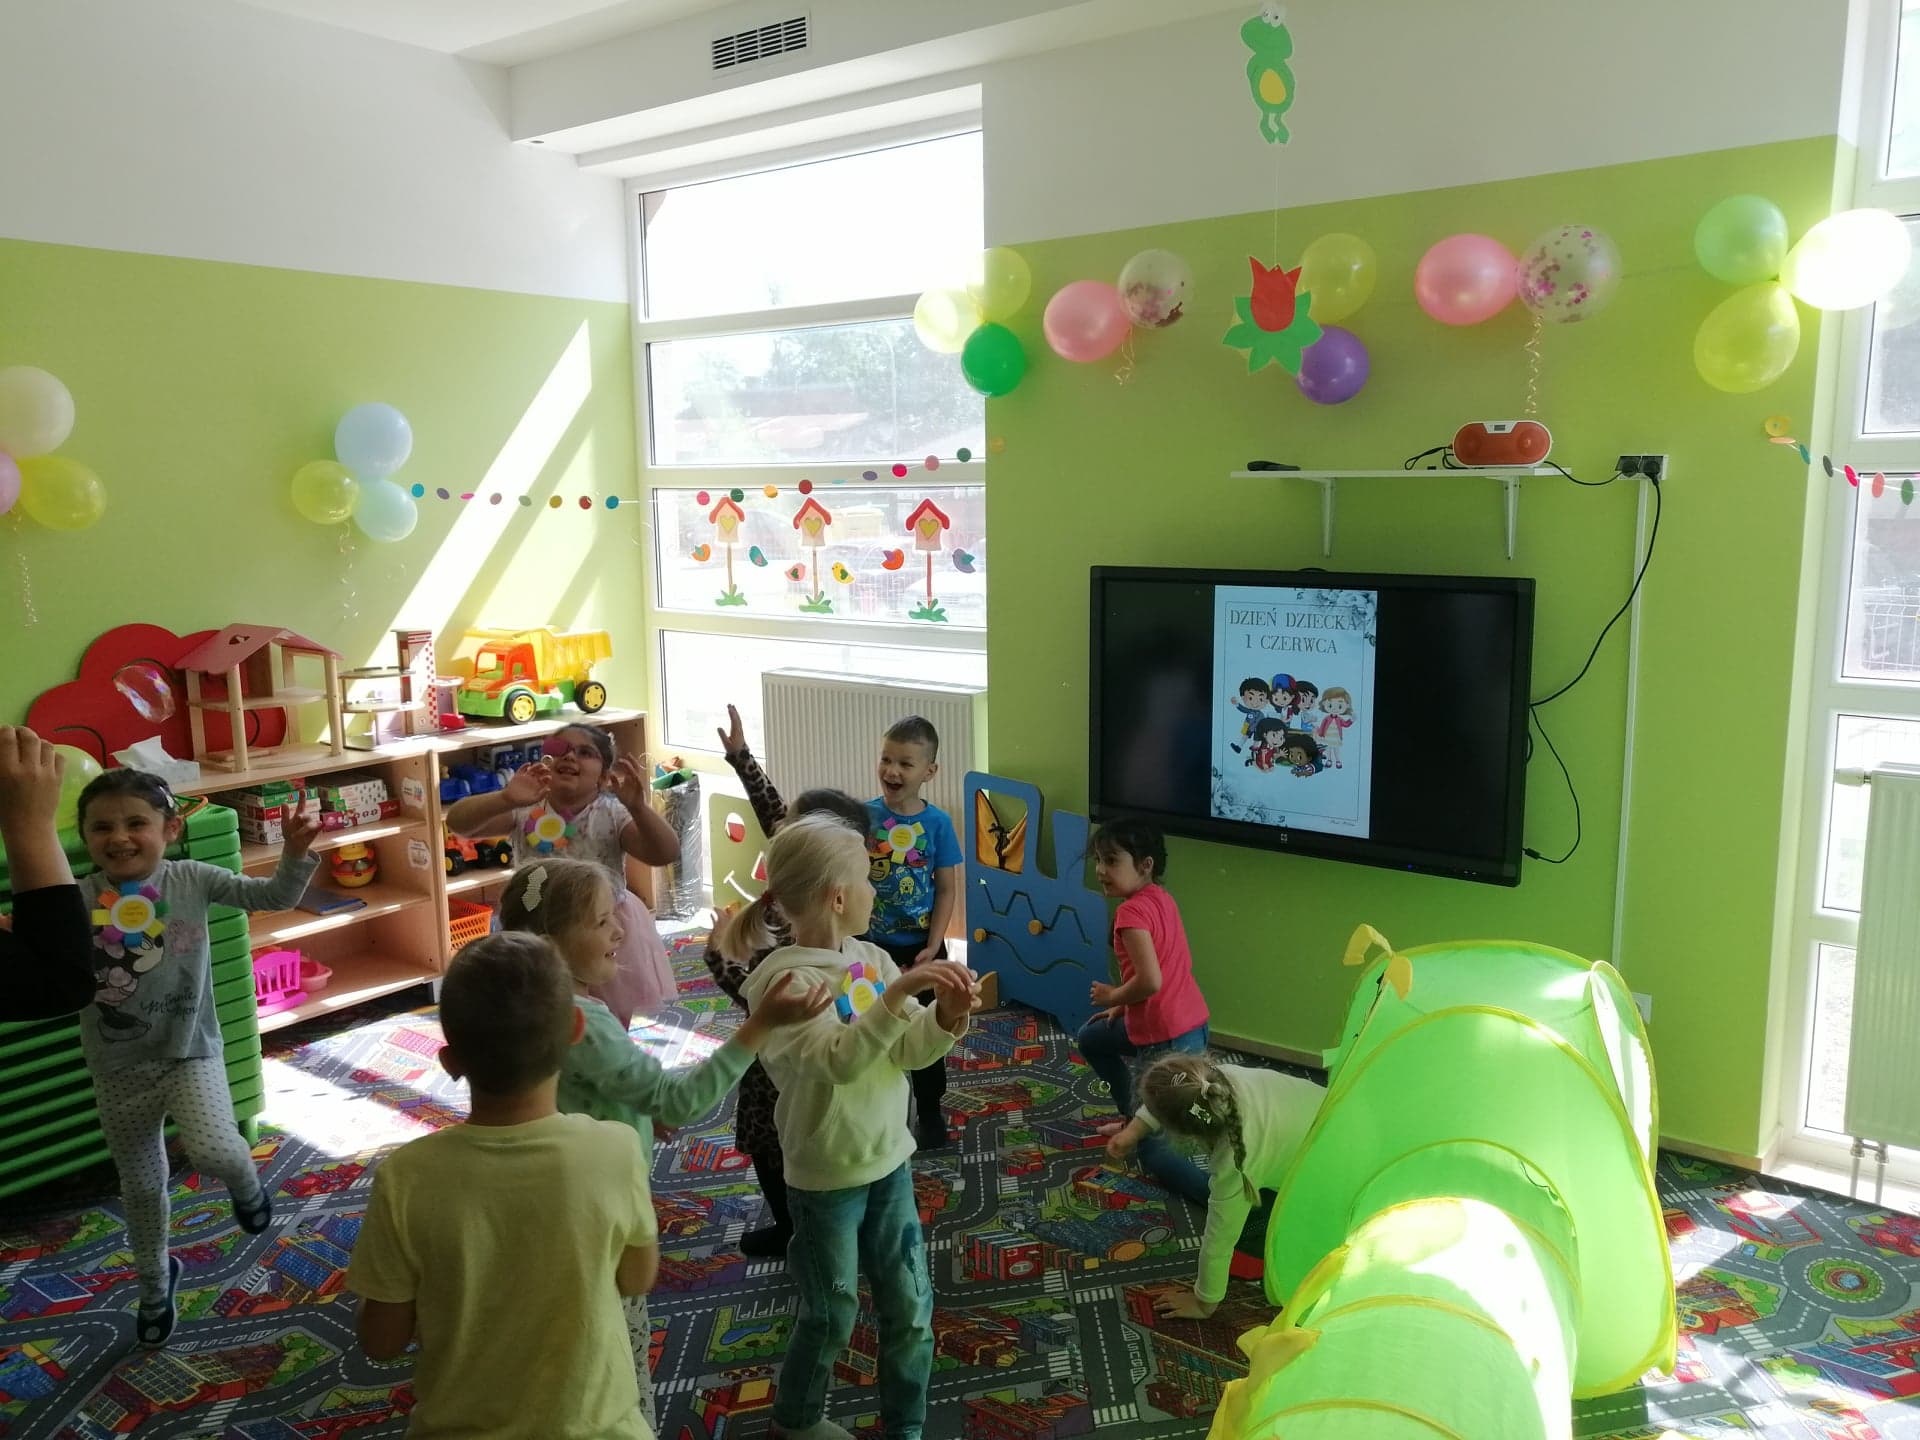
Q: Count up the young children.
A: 9